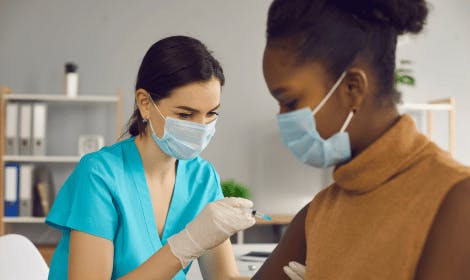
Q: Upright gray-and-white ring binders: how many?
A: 4